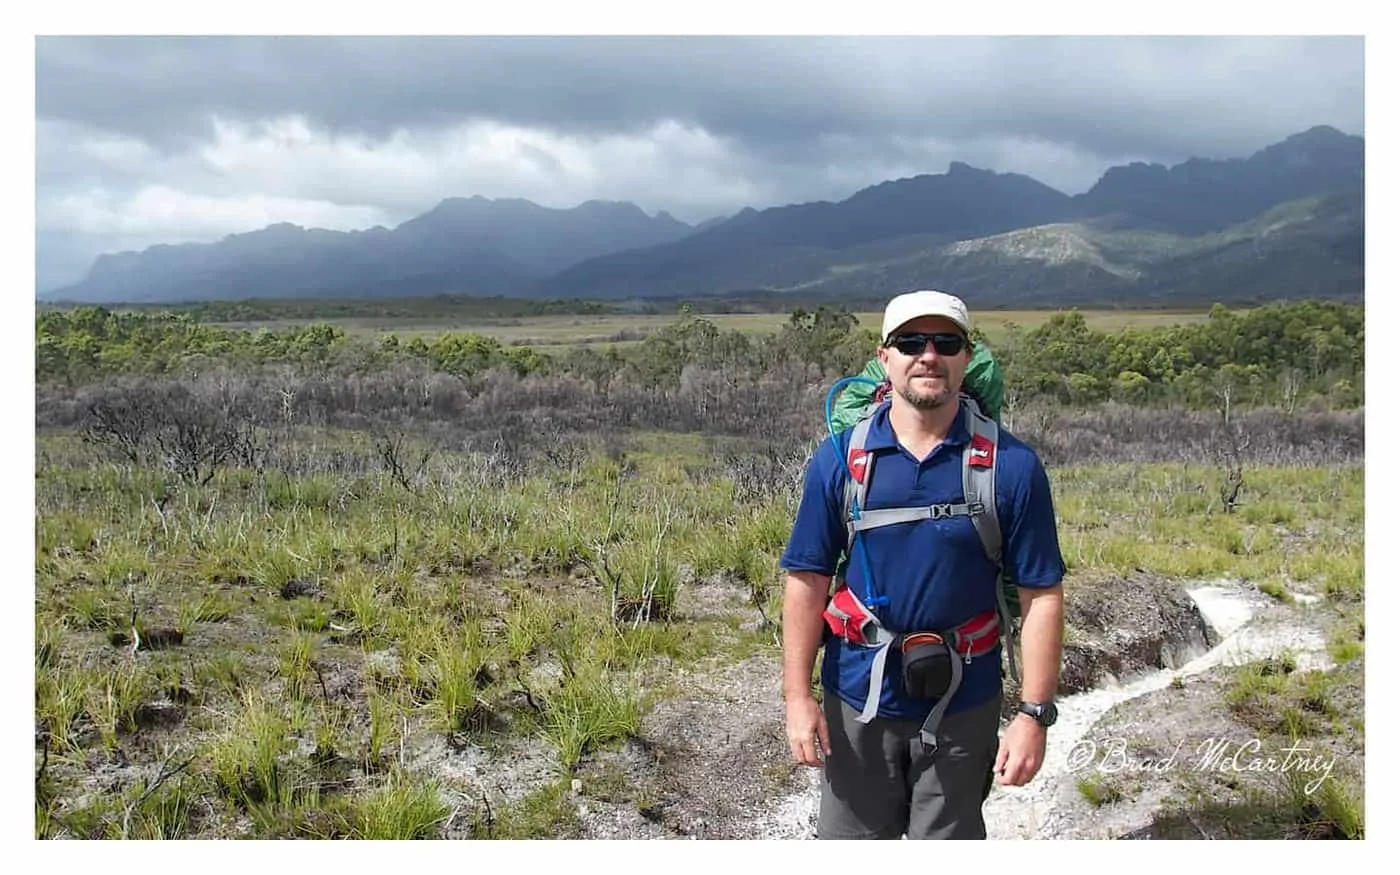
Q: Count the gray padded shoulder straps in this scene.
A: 2